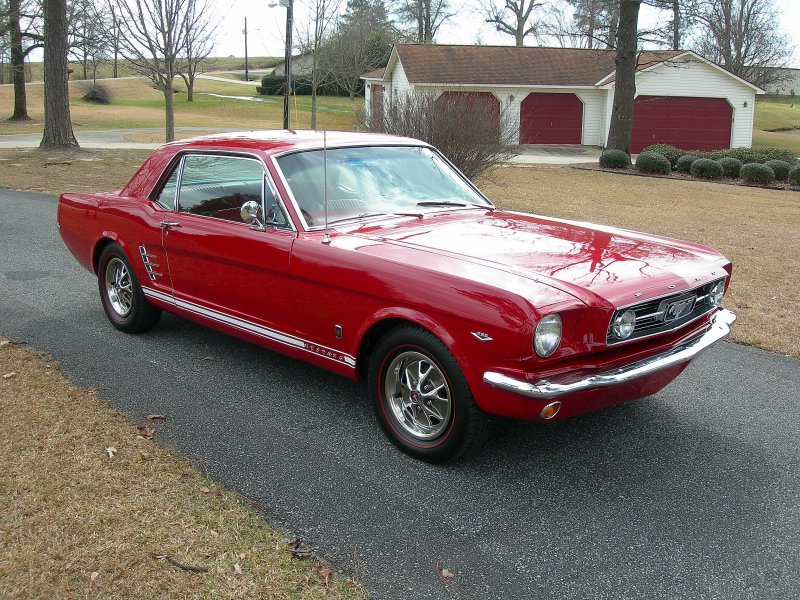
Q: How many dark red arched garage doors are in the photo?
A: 3